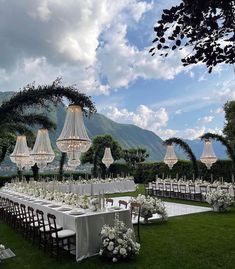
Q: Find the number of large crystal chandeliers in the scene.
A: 6